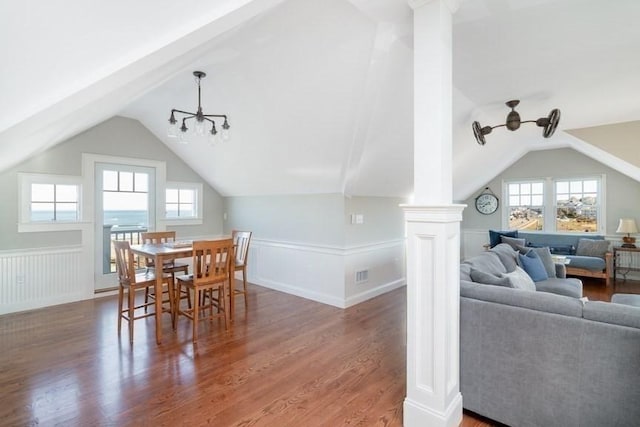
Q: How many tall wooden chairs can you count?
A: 4